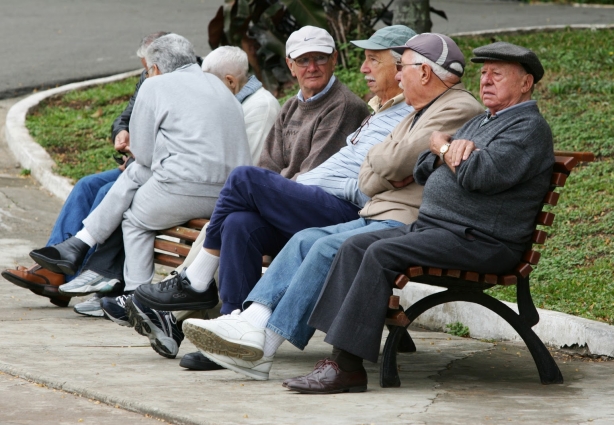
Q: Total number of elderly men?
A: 7